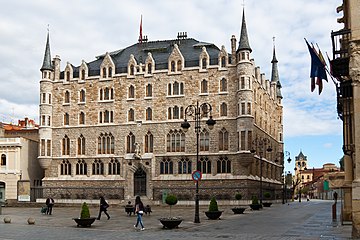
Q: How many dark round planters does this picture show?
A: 6